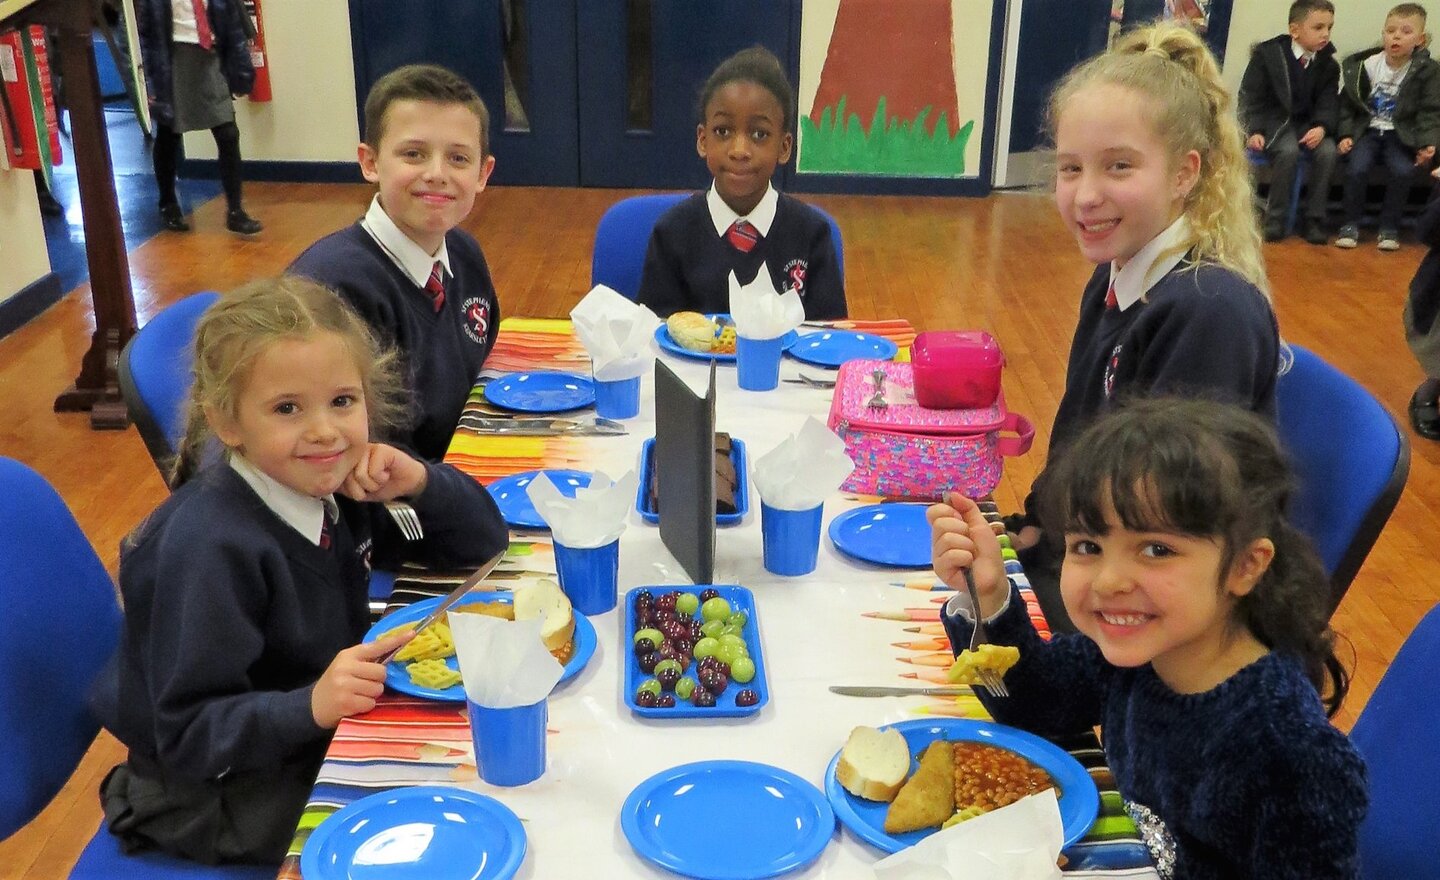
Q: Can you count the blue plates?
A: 9